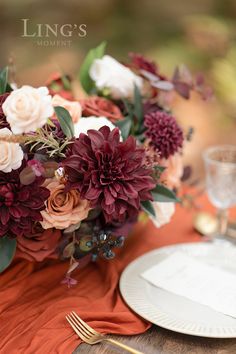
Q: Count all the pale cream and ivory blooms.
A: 5